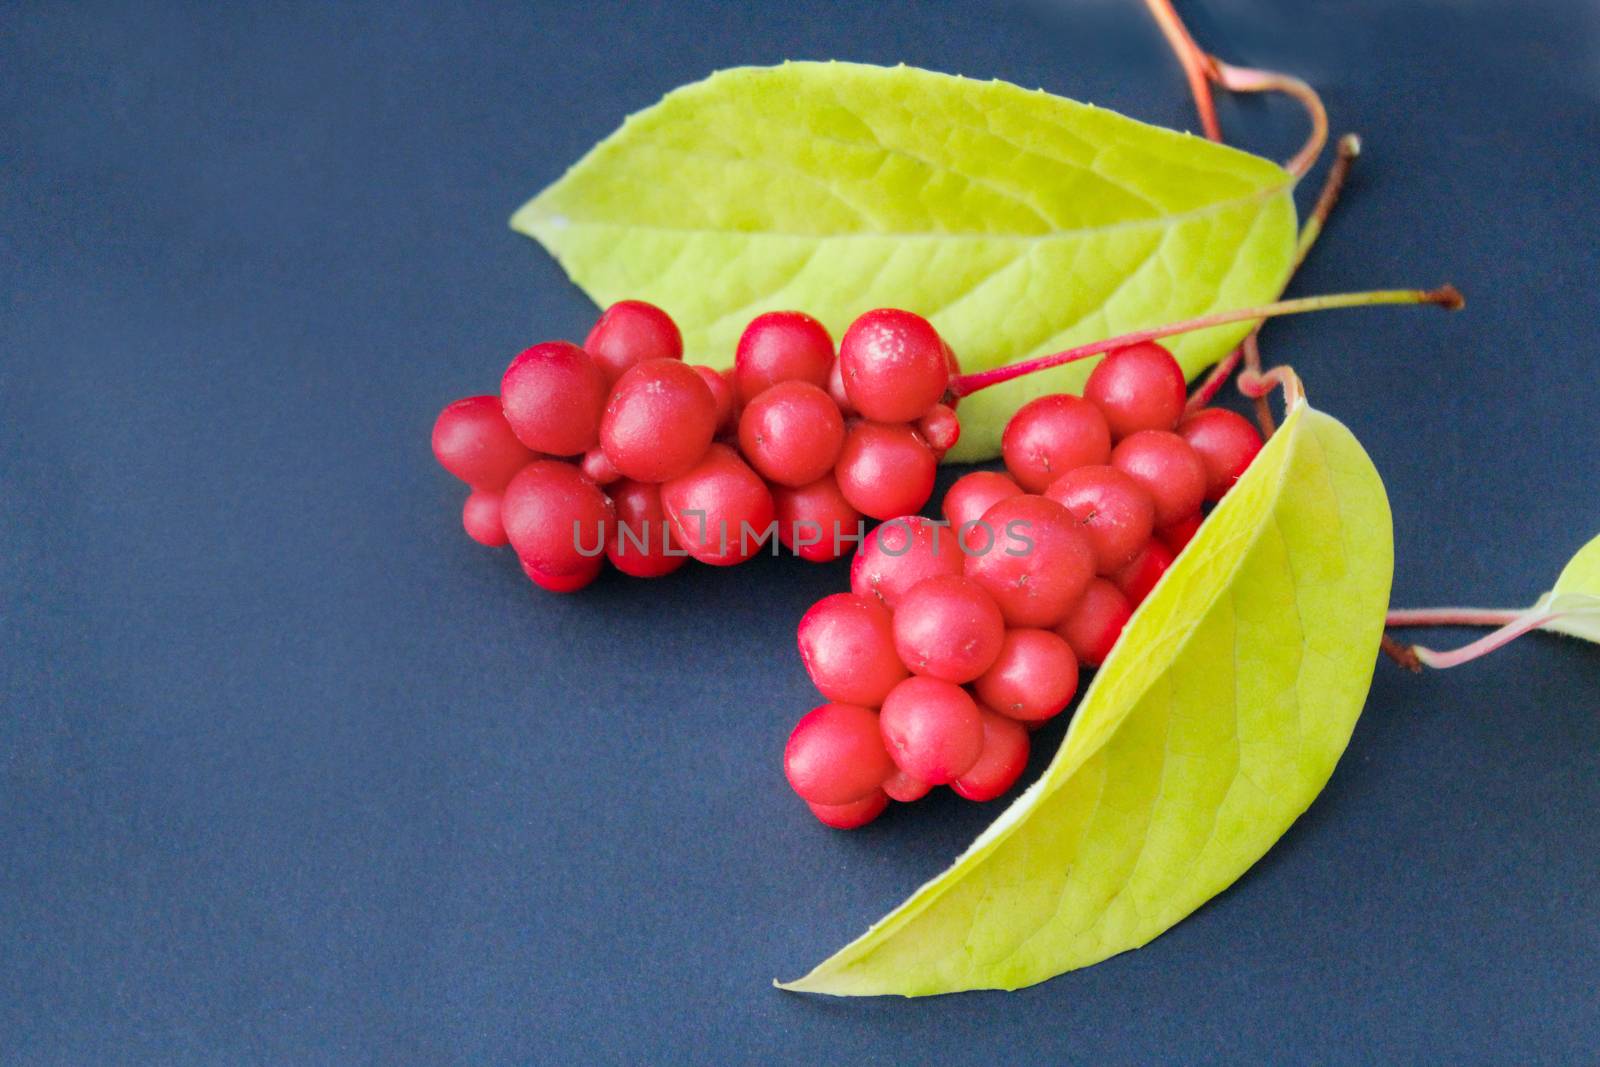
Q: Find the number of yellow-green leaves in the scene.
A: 3